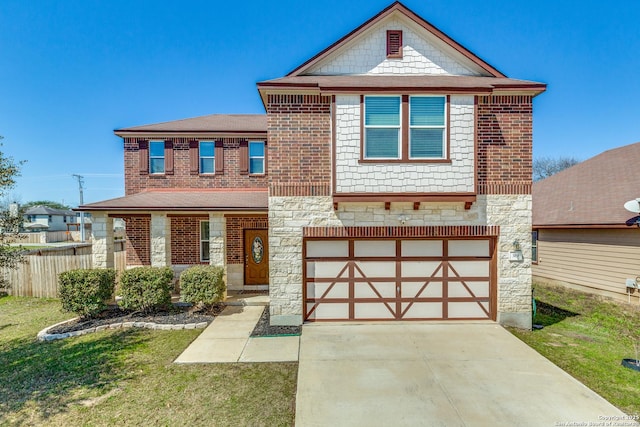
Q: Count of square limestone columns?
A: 3